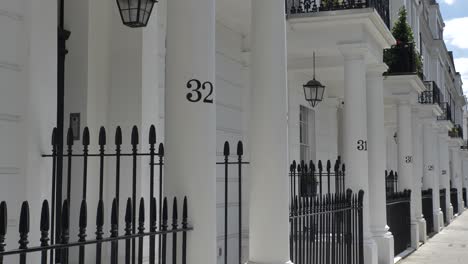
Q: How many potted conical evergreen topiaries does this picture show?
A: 1